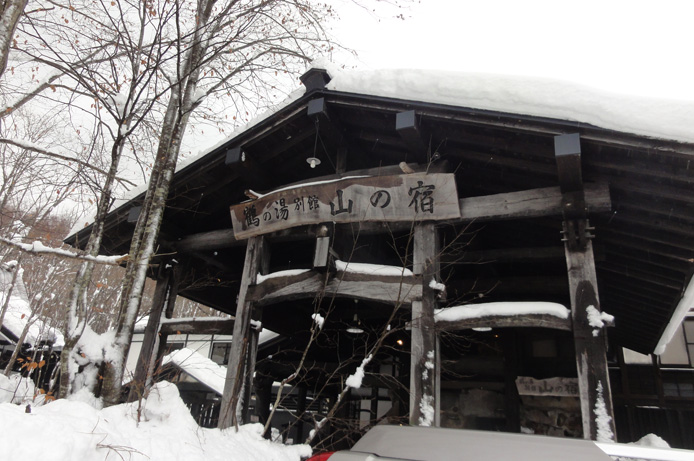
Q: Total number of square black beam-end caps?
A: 5